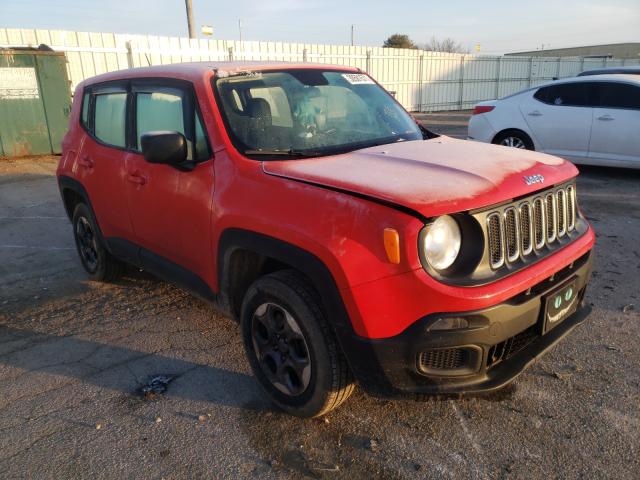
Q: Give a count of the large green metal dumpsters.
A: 1